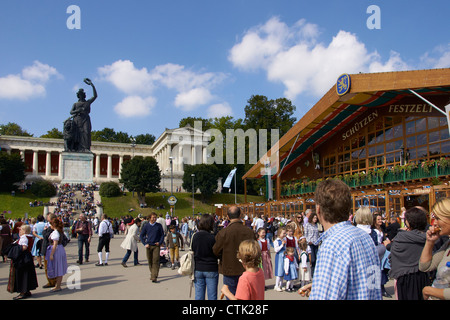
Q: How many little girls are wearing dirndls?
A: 5